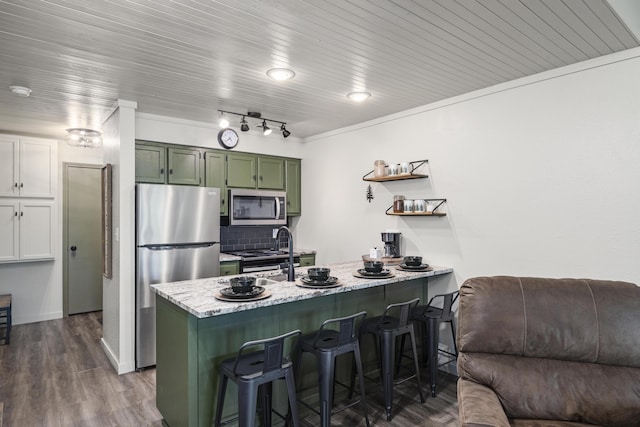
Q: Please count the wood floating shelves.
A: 2